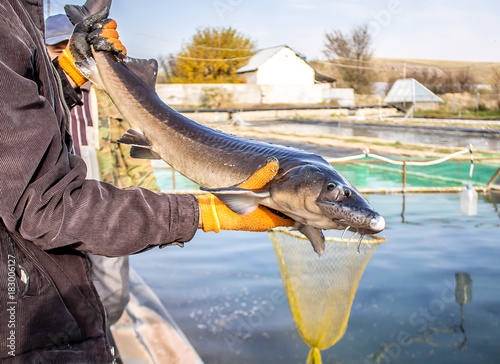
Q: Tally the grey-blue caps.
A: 1